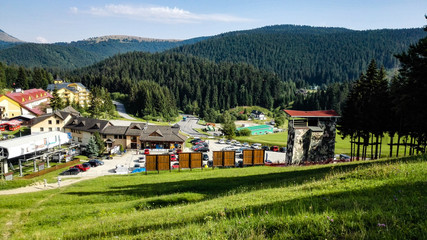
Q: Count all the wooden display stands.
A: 4